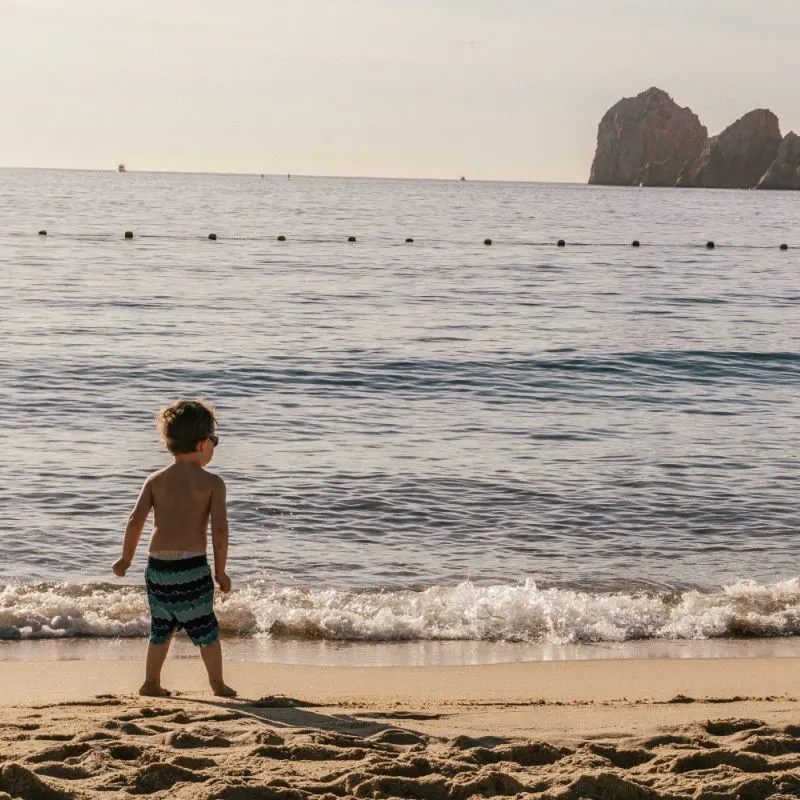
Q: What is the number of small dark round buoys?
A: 11